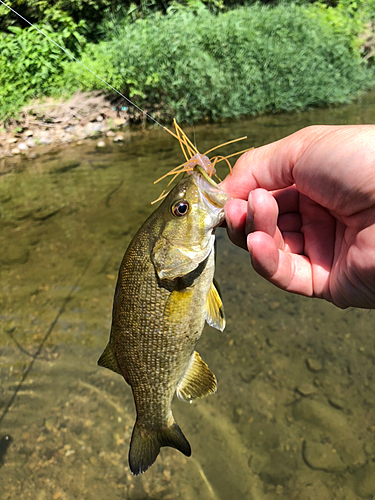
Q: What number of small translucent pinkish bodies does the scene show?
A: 1